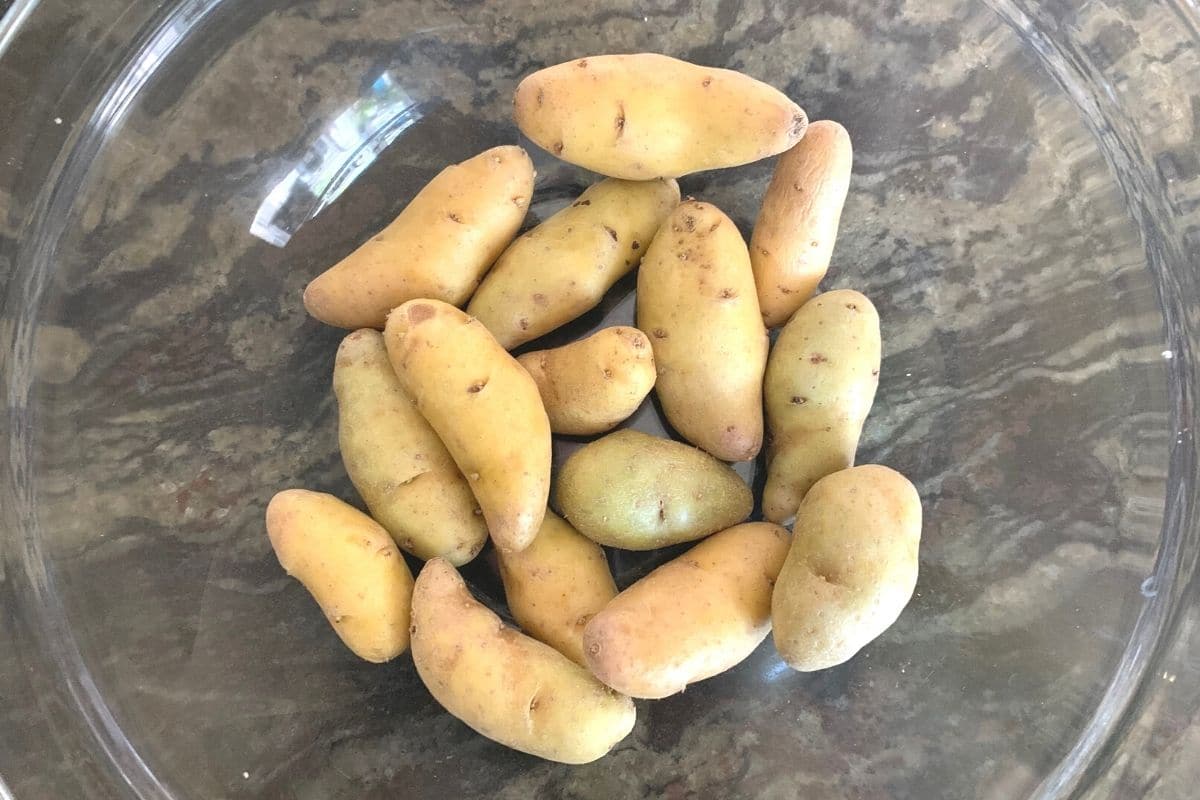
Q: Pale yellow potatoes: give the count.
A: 15